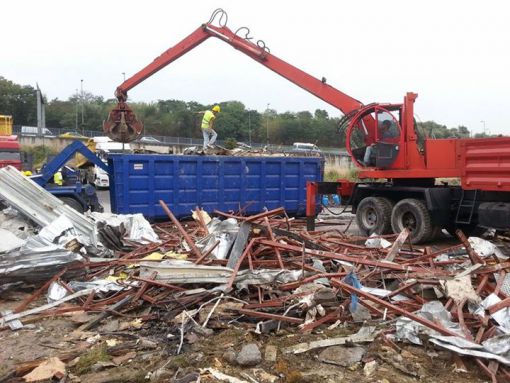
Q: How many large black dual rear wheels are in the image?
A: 2